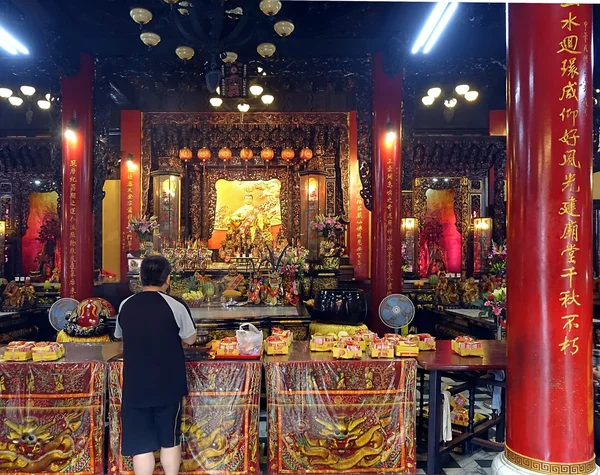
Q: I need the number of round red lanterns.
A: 7